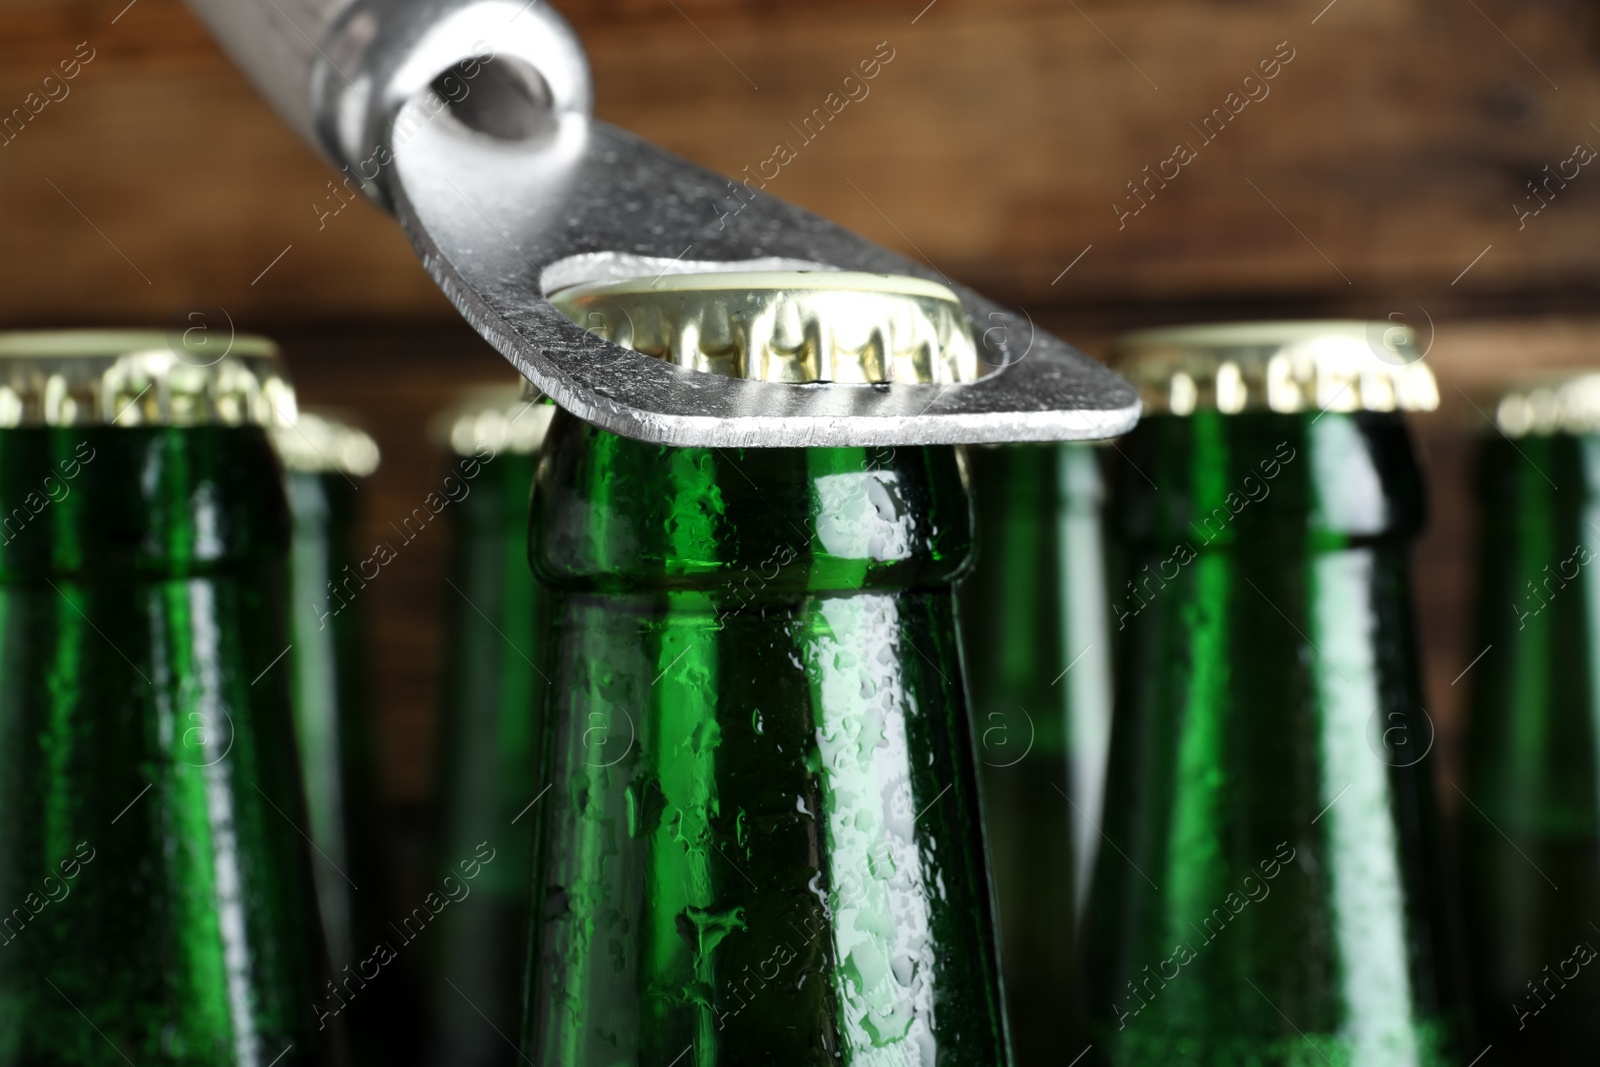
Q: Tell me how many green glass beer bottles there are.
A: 7